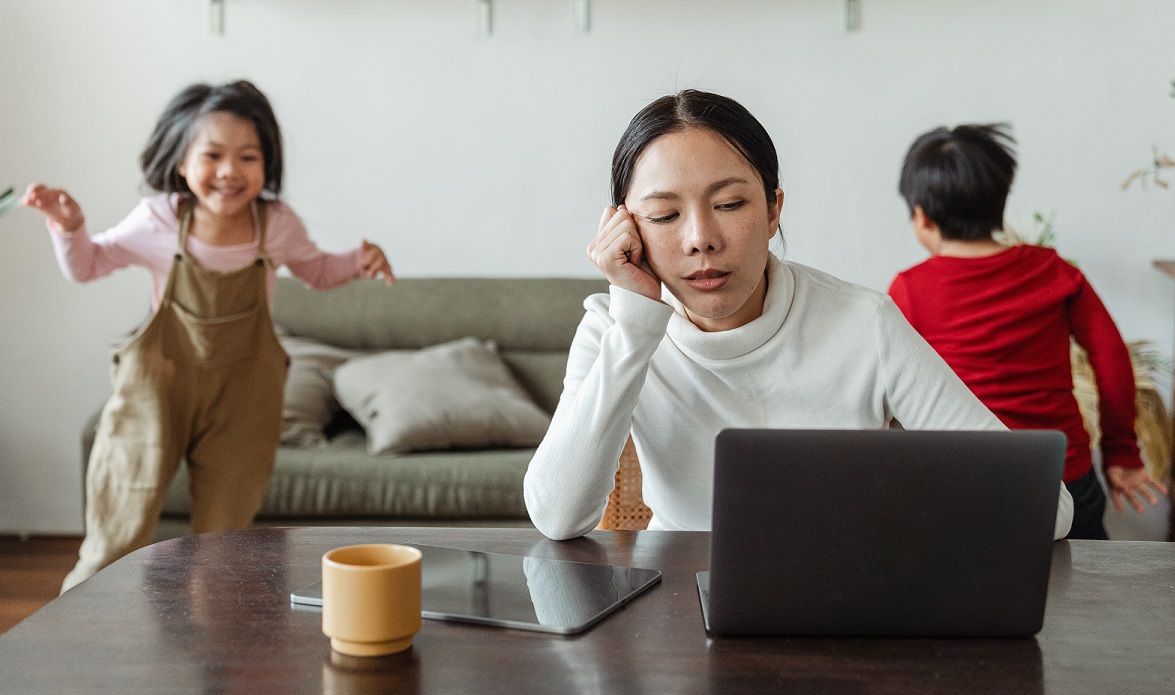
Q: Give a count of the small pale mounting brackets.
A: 4